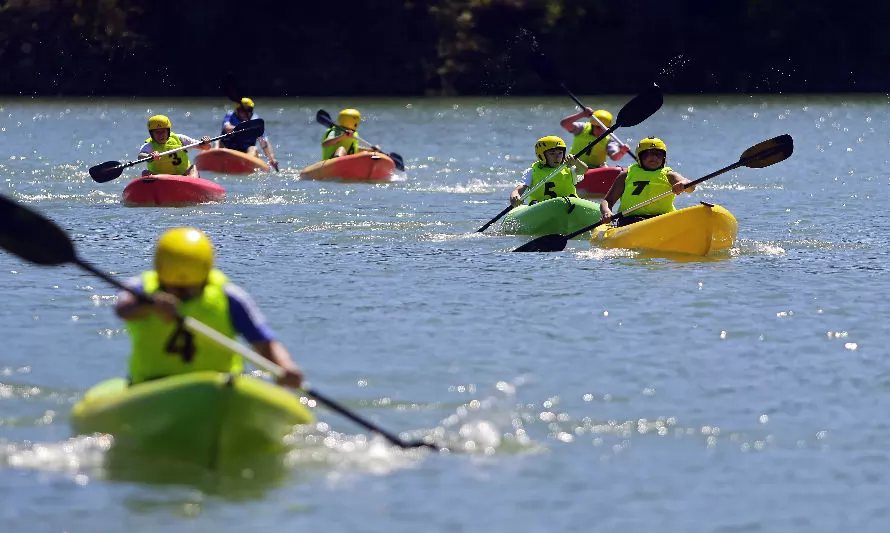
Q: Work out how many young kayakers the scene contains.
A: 7